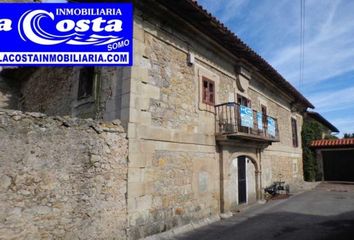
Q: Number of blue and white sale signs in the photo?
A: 3